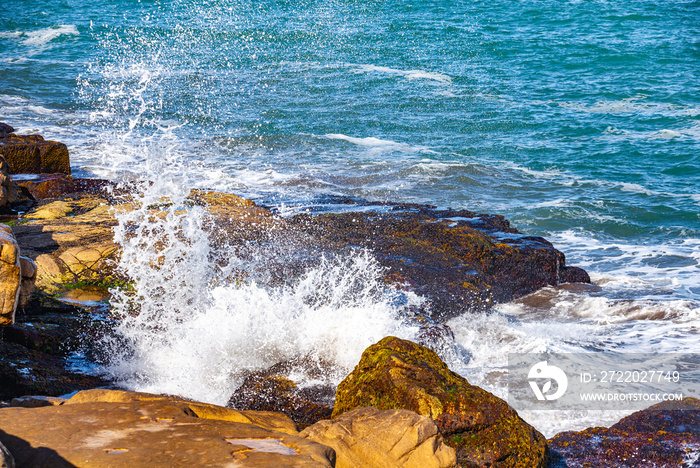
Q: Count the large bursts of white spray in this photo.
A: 1